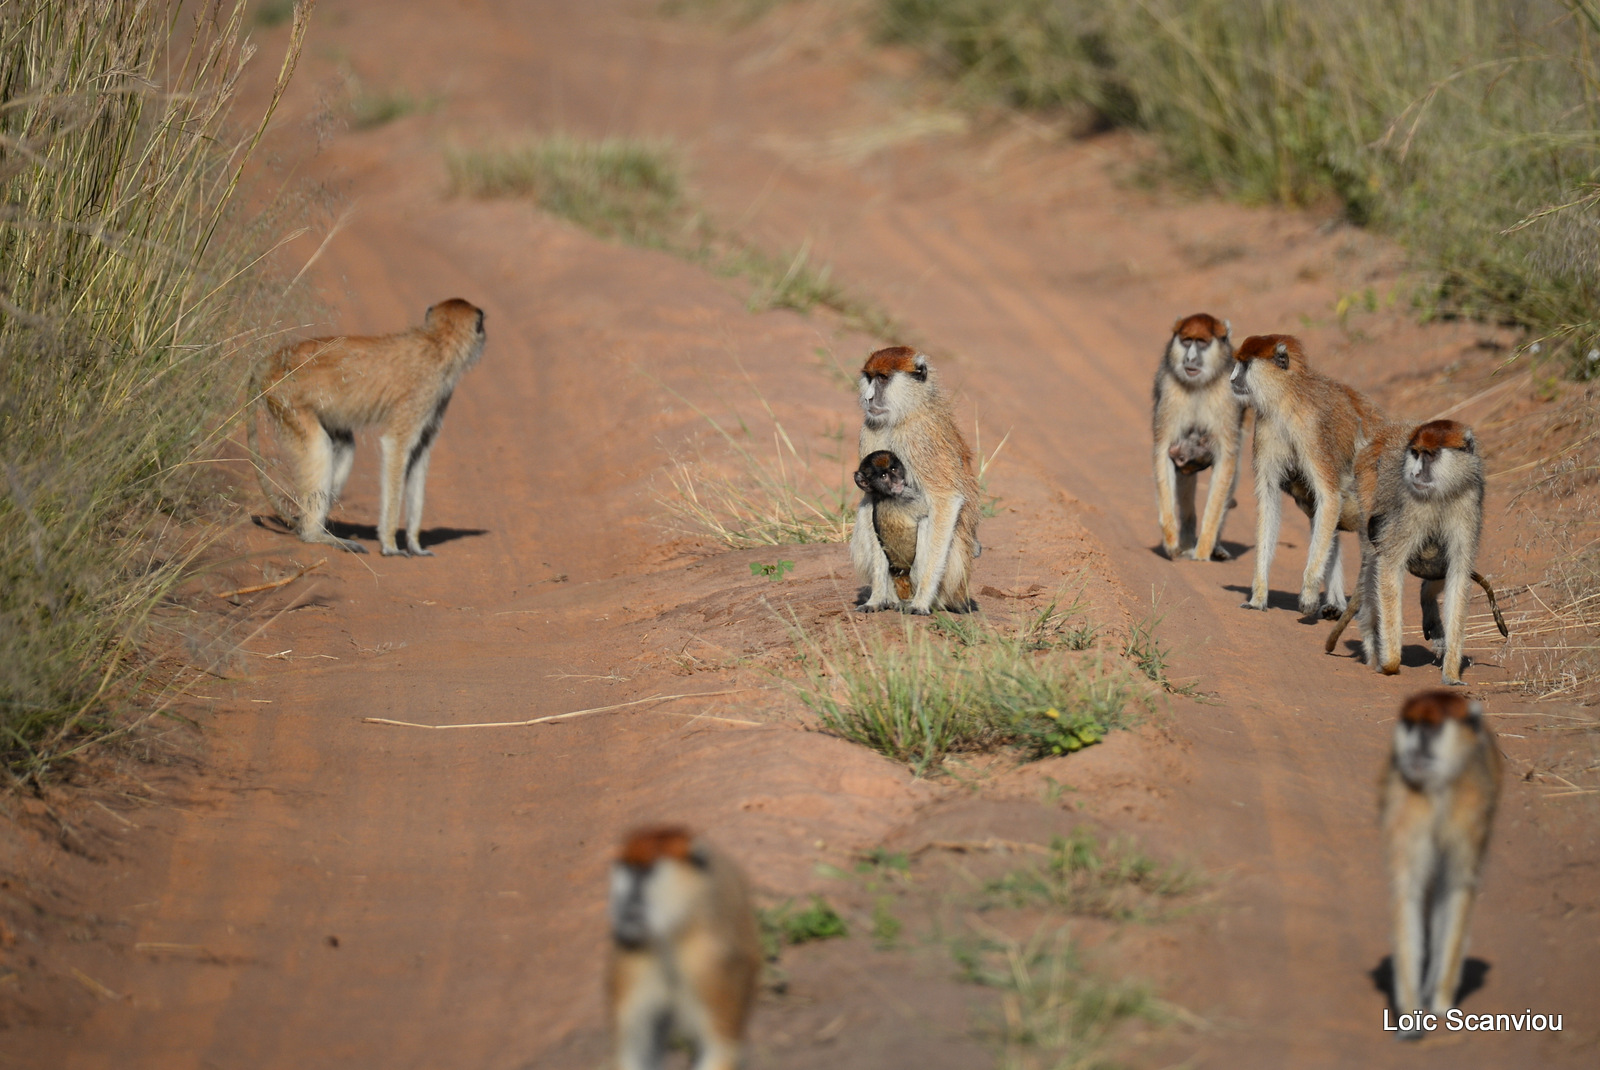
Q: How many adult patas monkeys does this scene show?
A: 7